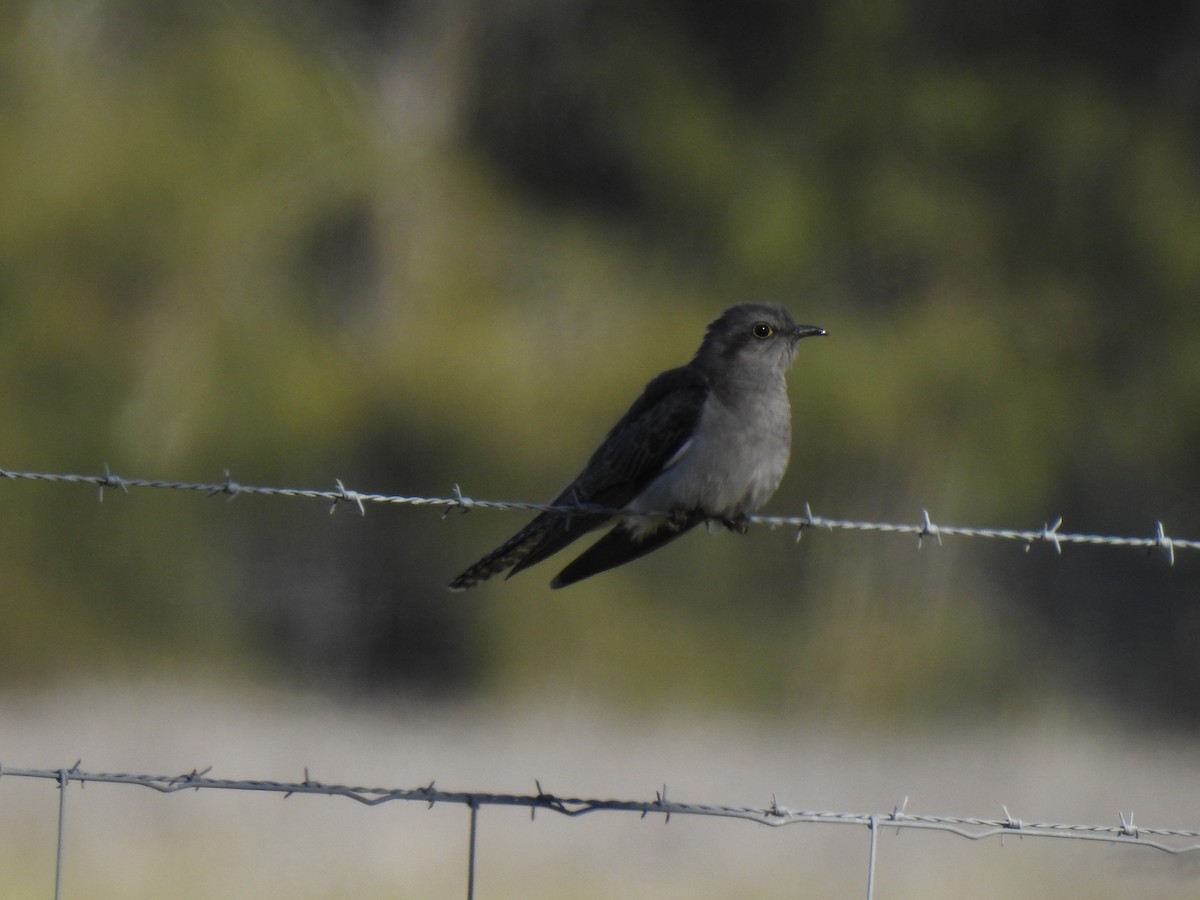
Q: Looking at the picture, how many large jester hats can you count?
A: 0